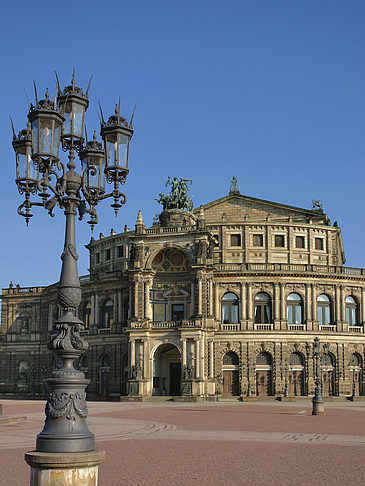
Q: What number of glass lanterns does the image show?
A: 5